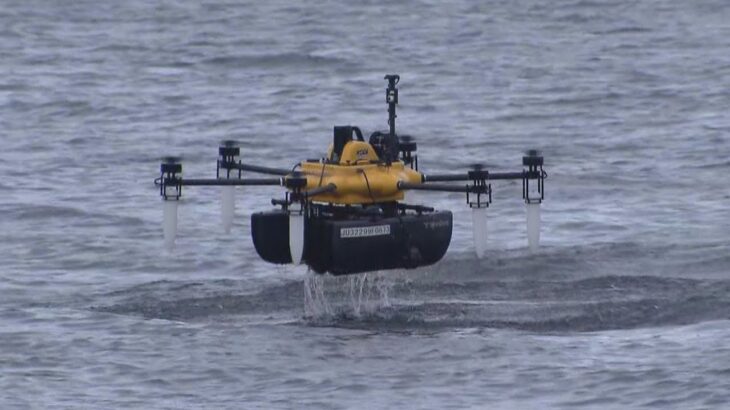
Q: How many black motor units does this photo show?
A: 6